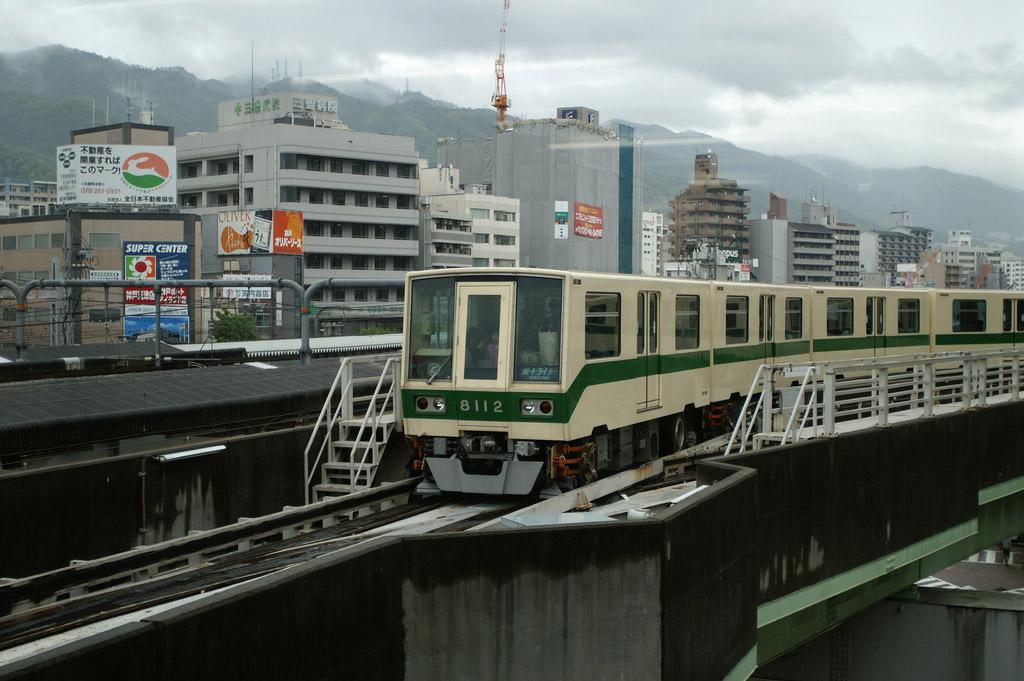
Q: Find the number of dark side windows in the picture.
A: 7